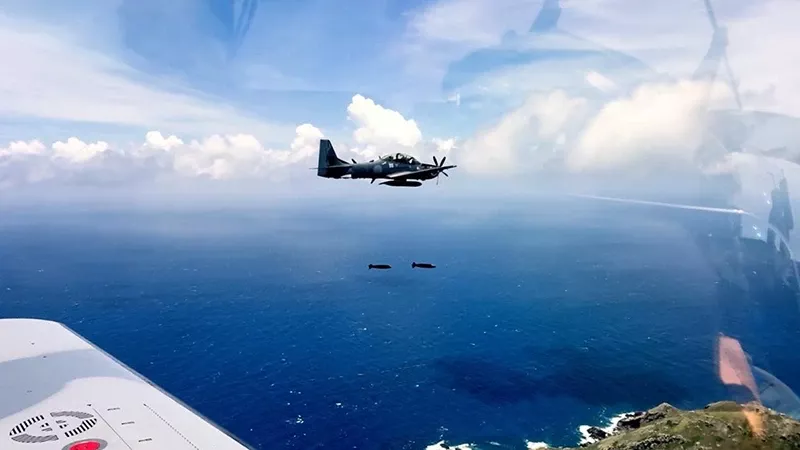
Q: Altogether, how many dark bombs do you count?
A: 2